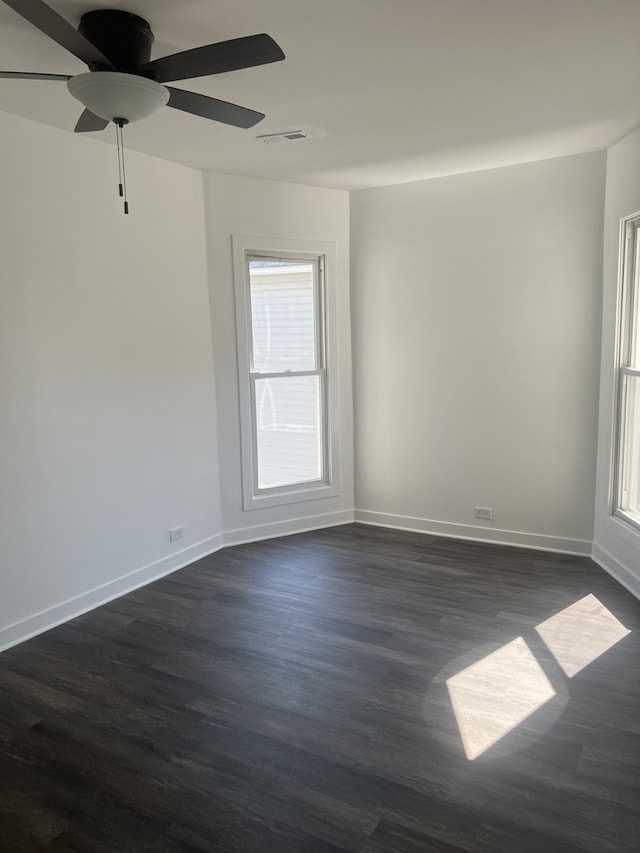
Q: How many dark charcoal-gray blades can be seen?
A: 5